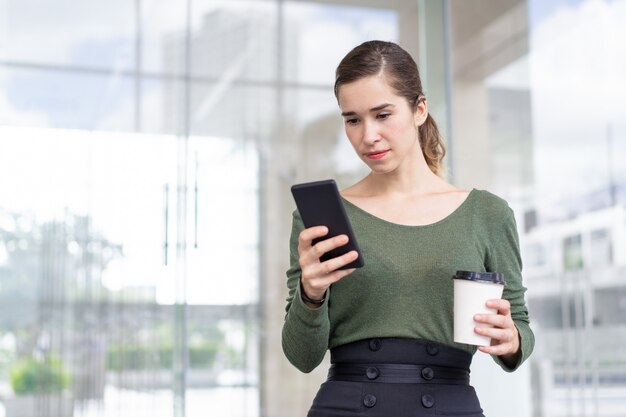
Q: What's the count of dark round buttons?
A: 6